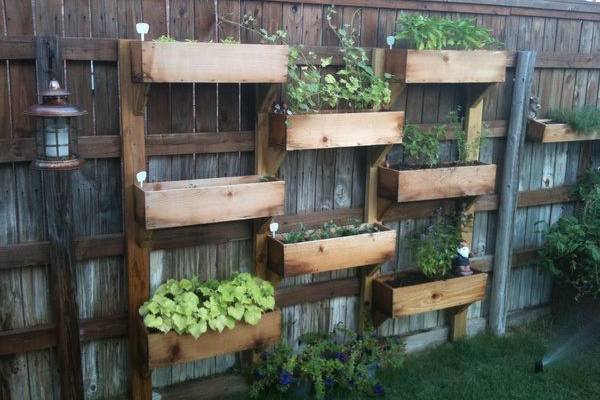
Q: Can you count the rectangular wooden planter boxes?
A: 9